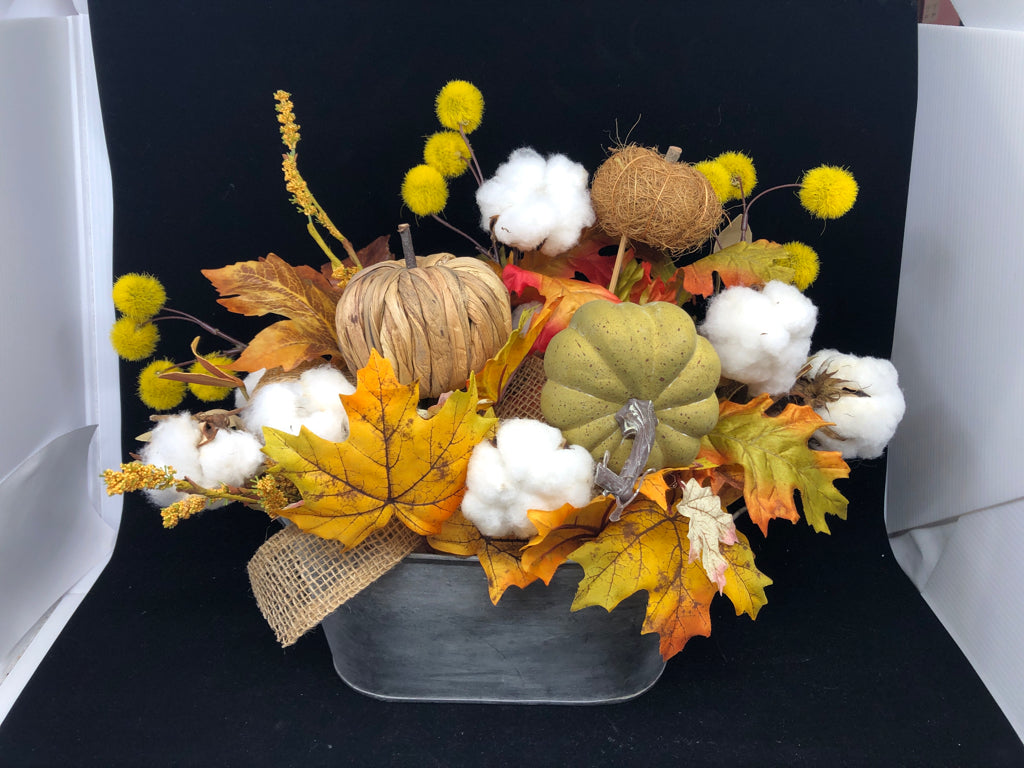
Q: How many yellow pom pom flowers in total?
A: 11